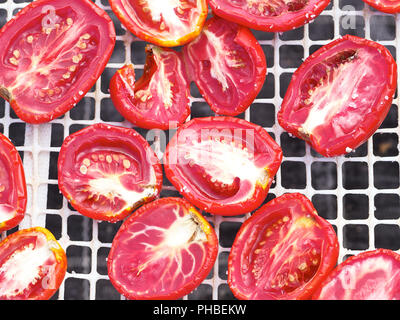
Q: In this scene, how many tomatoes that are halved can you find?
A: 14